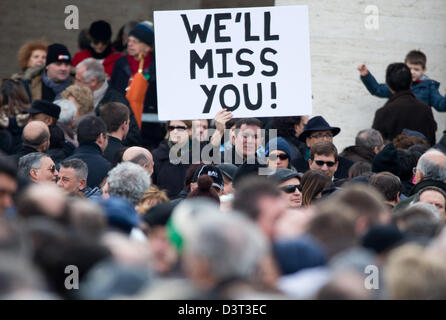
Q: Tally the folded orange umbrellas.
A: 1